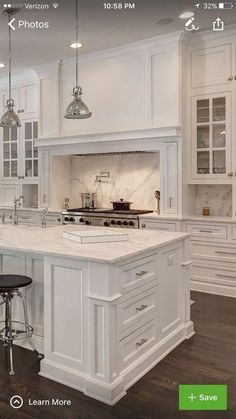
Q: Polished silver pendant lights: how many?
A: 2